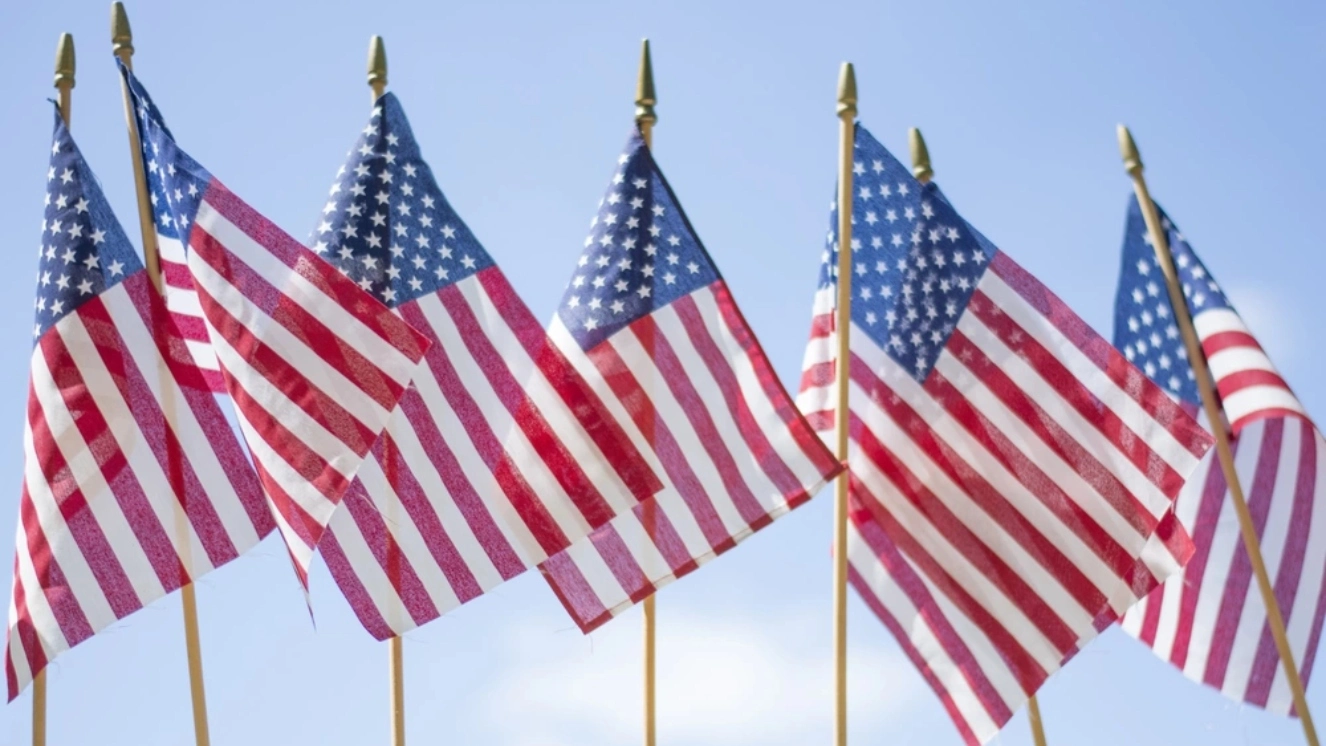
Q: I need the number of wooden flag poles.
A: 7